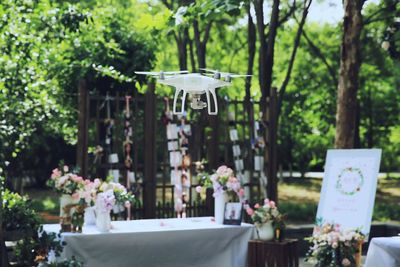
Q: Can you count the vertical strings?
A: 6